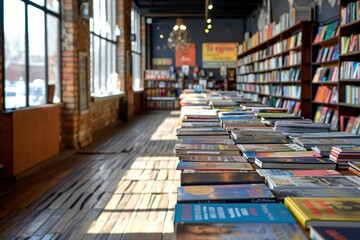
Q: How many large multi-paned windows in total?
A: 3